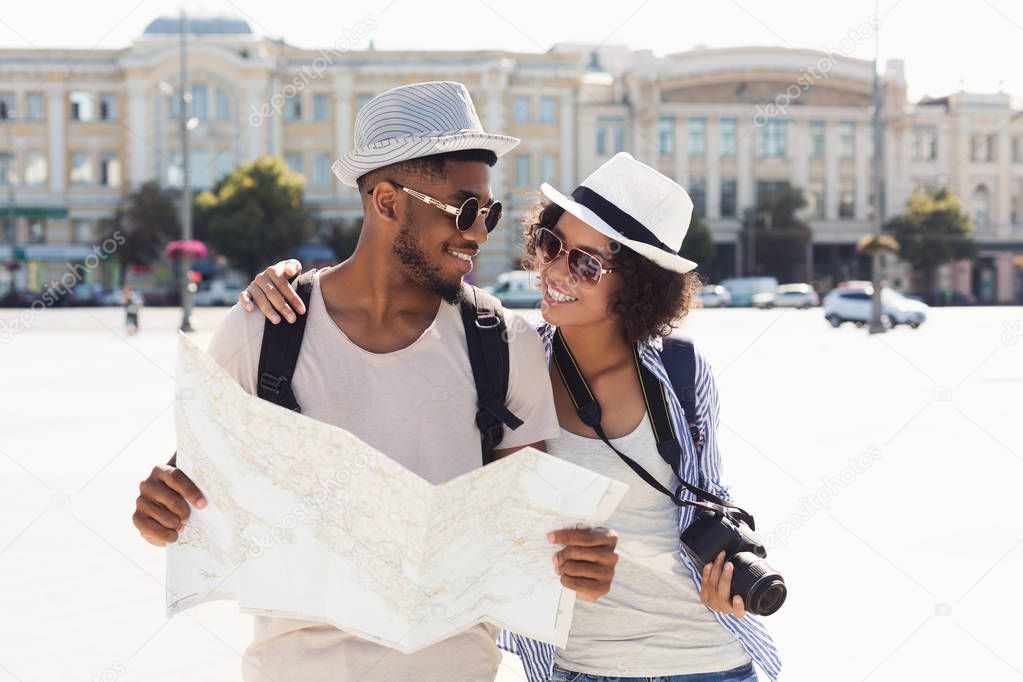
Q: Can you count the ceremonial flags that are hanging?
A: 0